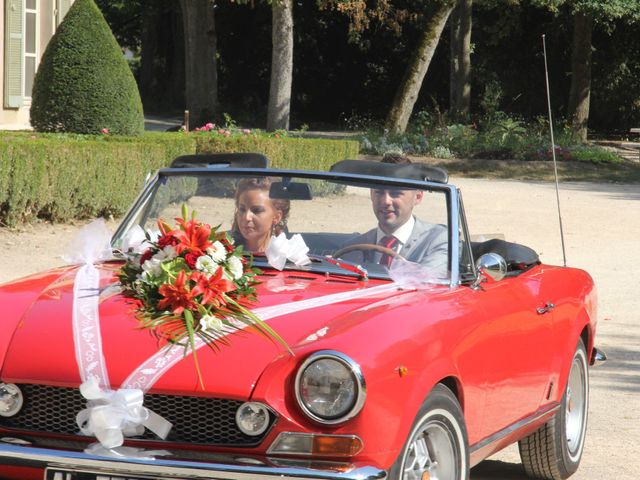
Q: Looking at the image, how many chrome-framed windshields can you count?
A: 1